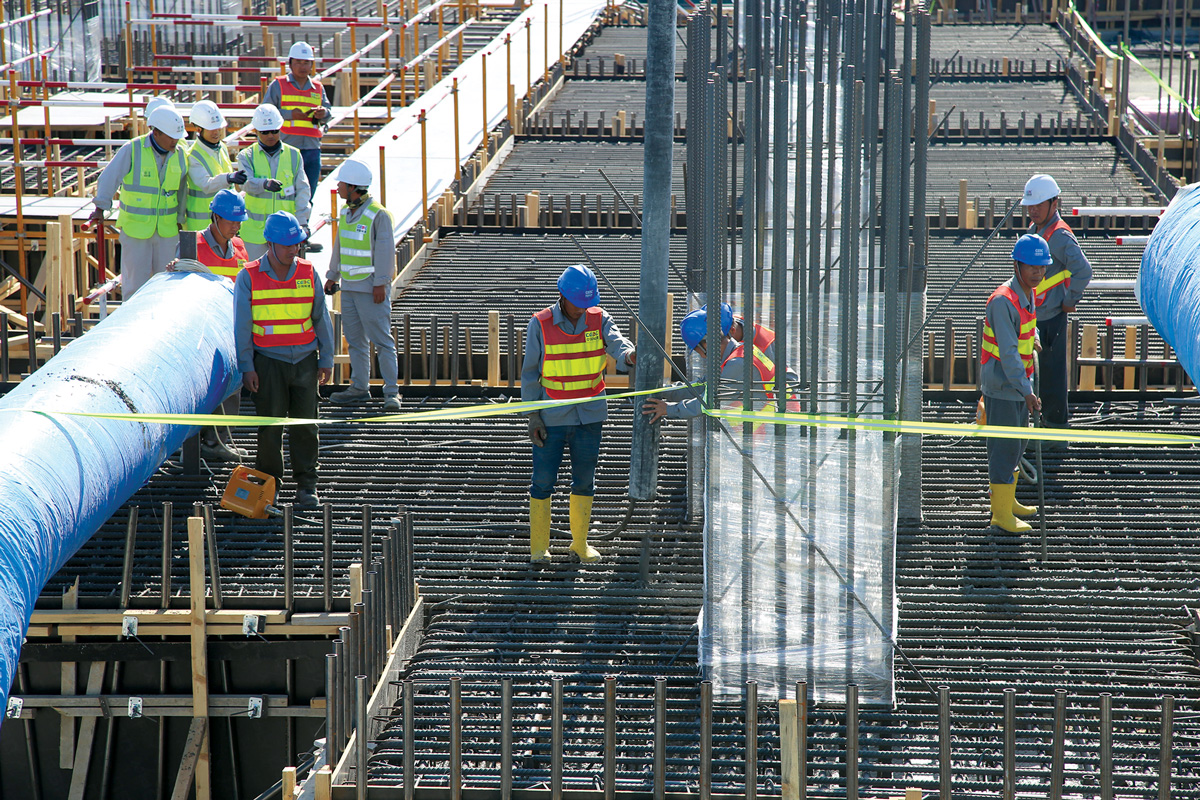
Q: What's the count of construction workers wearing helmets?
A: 13